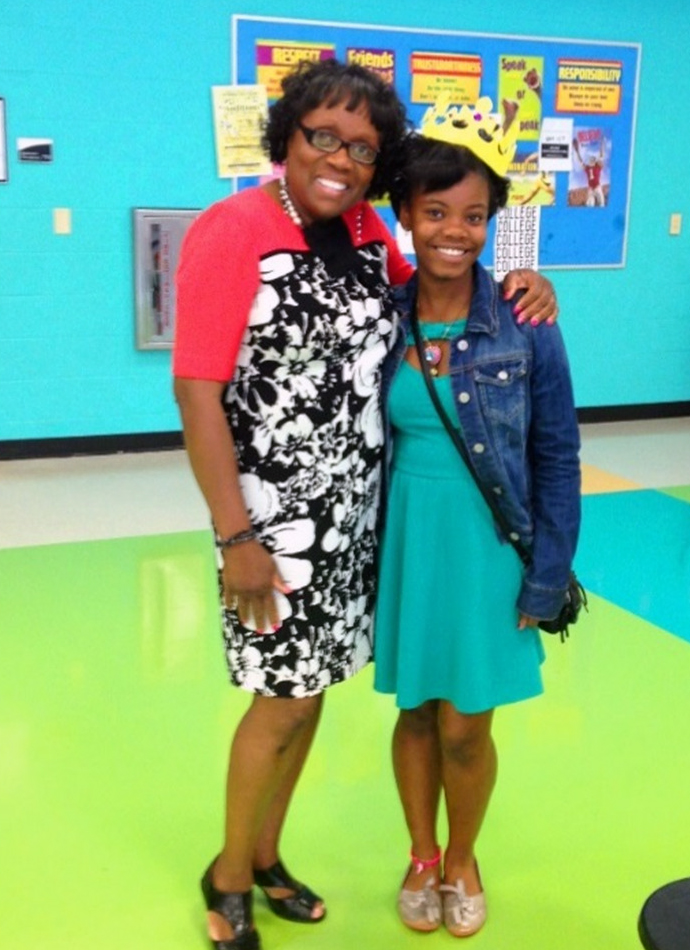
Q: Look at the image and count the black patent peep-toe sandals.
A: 2